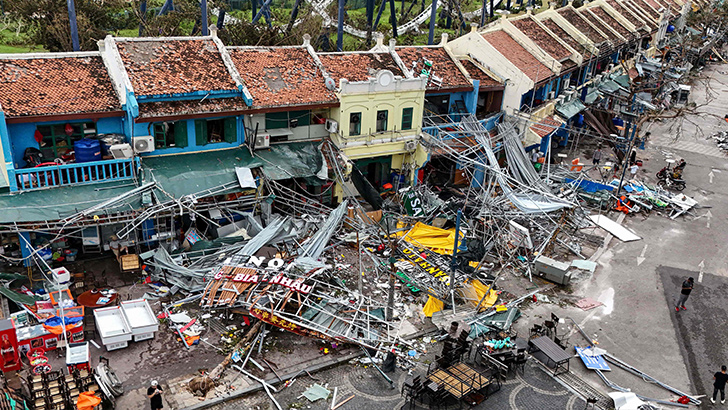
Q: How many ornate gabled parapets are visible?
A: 1